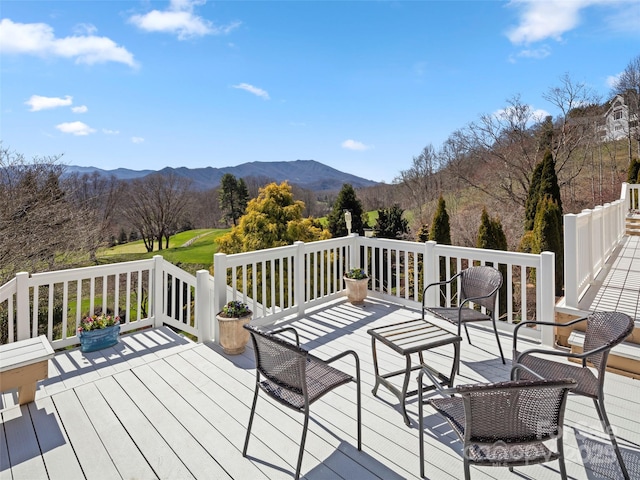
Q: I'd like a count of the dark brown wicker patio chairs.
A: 4